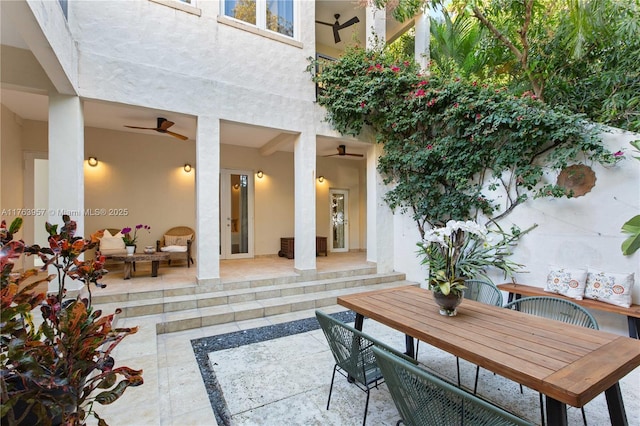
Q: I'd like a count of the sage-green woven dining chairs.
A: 4